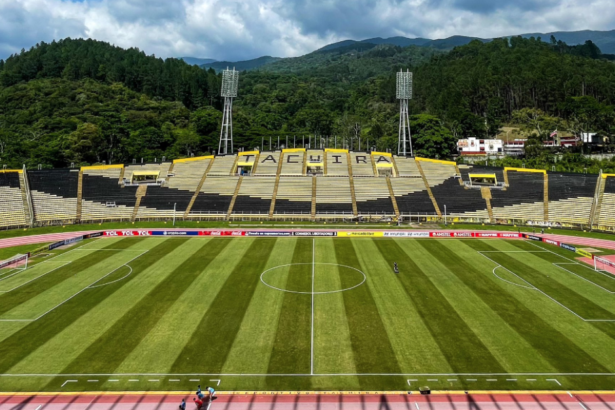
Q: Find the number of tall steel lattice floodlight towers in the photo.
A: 2